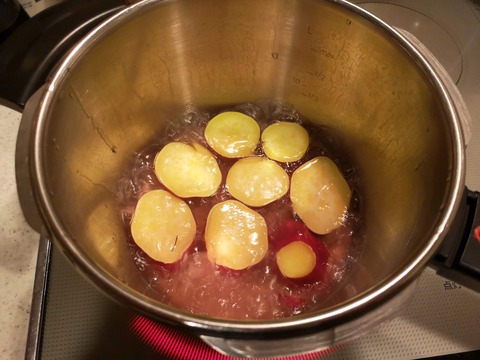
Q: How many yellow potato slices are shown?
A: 8